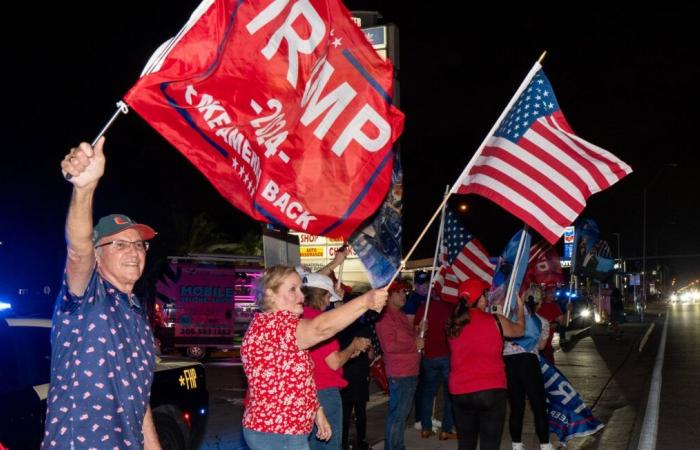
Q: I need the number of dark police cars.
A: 1